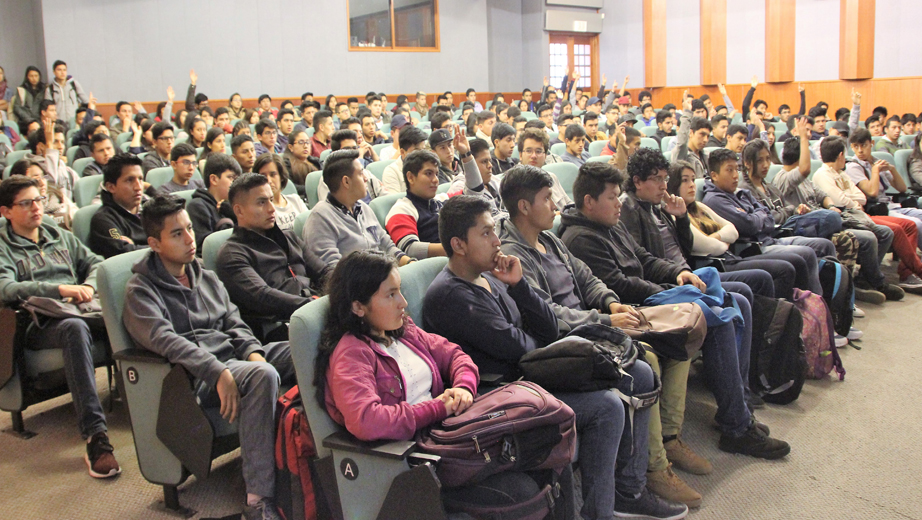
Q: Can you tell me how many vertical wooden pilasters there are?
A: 4